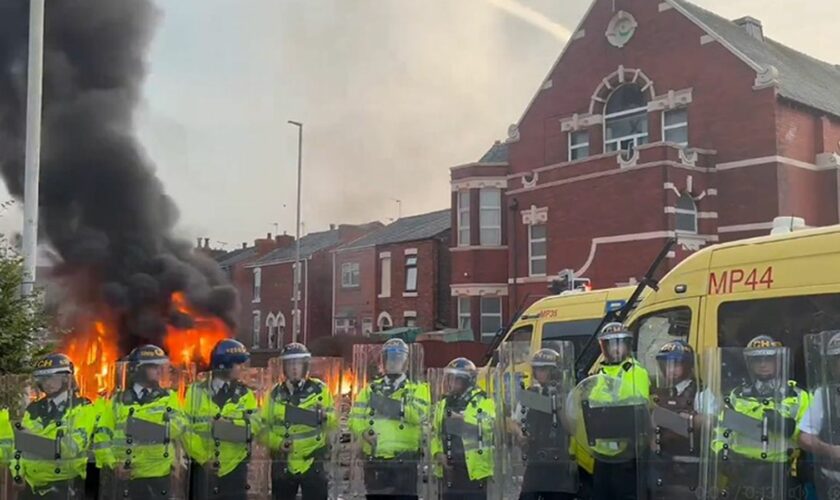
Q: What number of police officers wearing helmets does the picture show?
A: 11